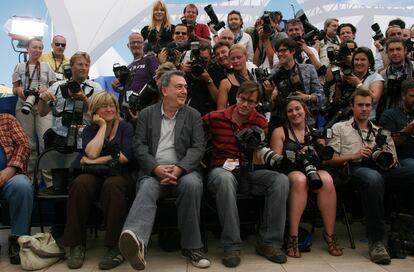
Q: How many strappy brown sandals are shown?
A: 2